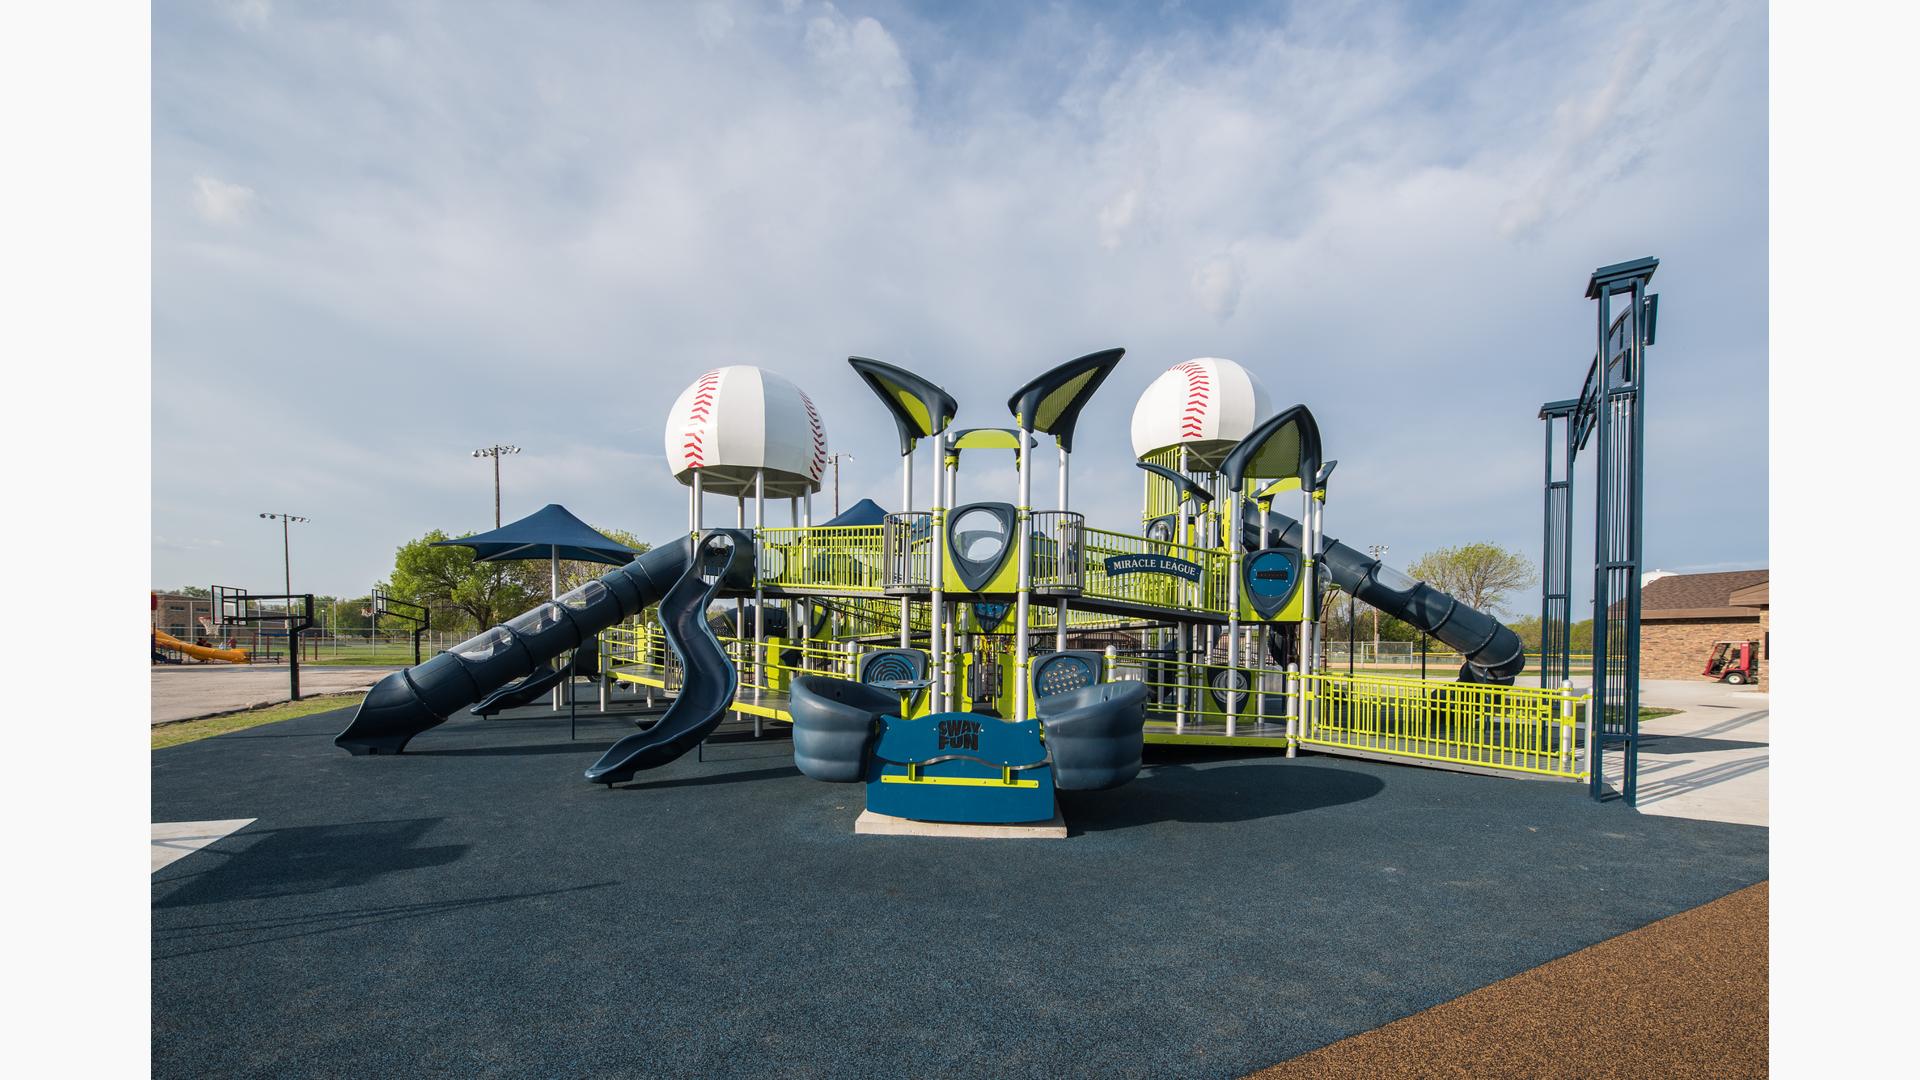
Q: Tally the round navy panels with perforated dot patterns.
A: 1